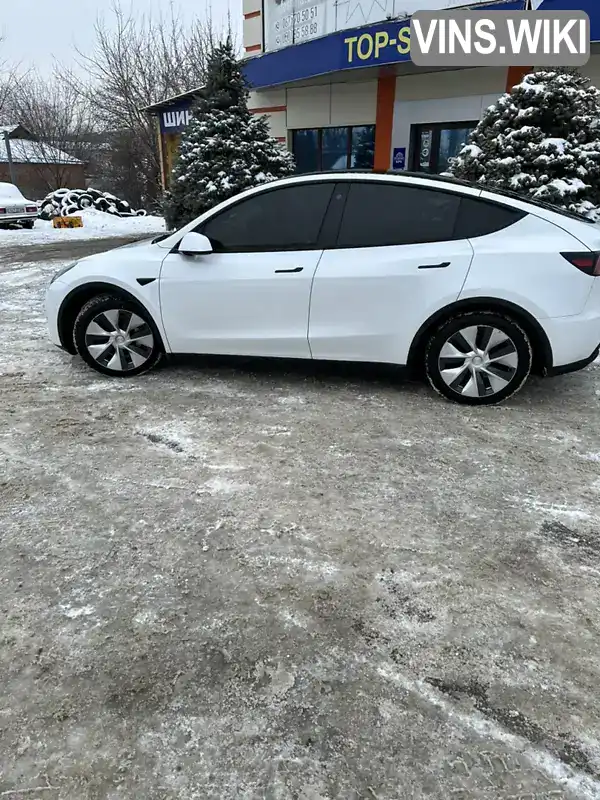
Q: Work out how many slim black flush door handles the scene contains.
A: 2